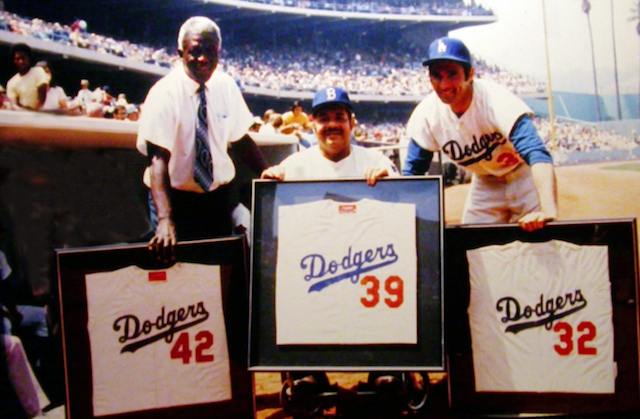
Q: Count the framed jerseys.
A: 3